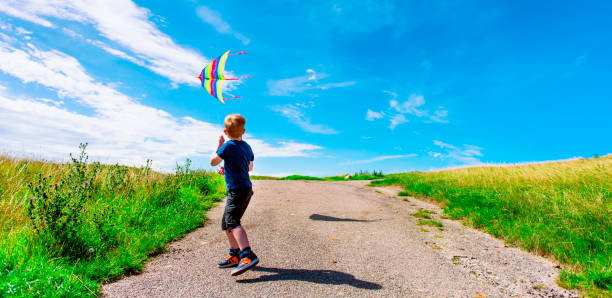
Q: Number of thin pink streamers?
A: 3